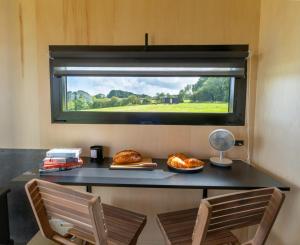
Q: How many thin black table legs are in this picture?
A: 2